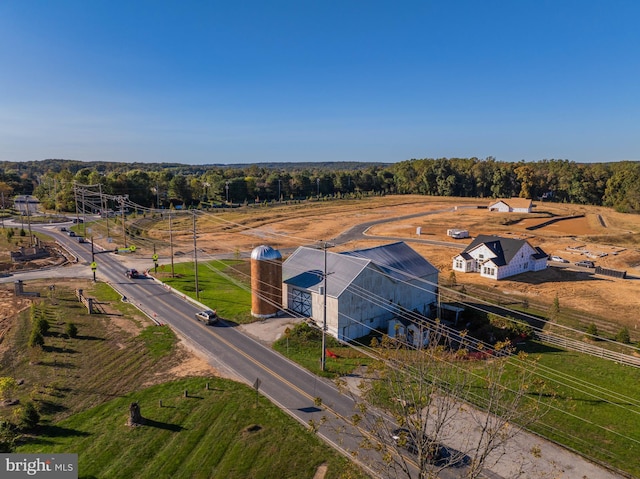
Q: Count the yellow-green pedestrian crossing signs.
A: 3